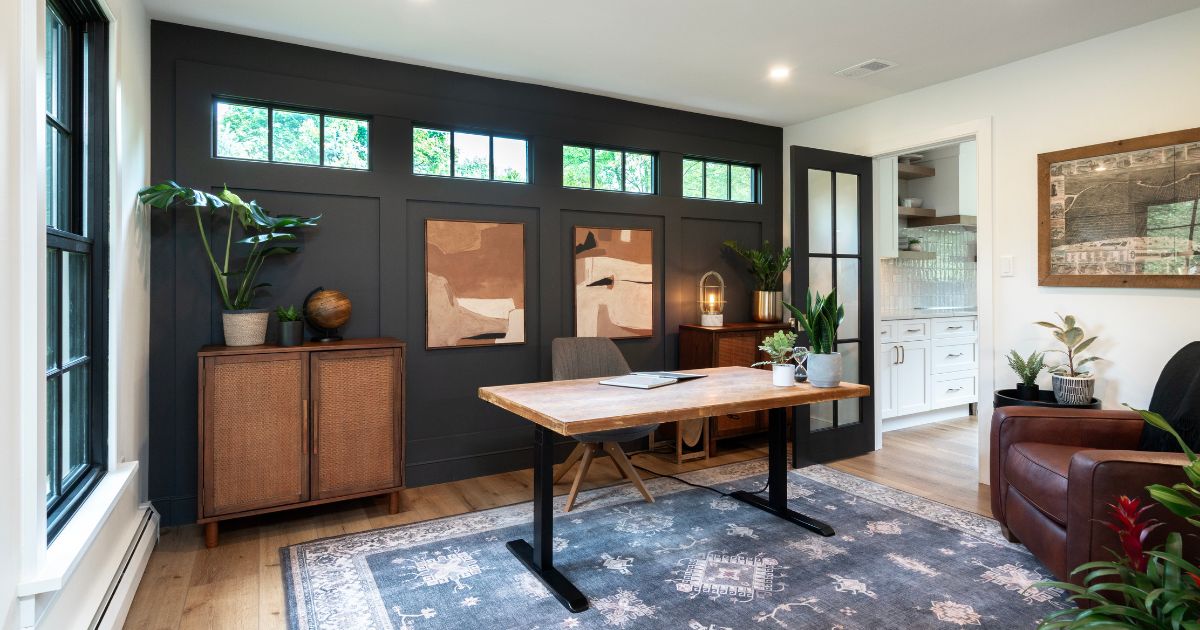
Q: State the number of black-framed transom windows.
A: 4